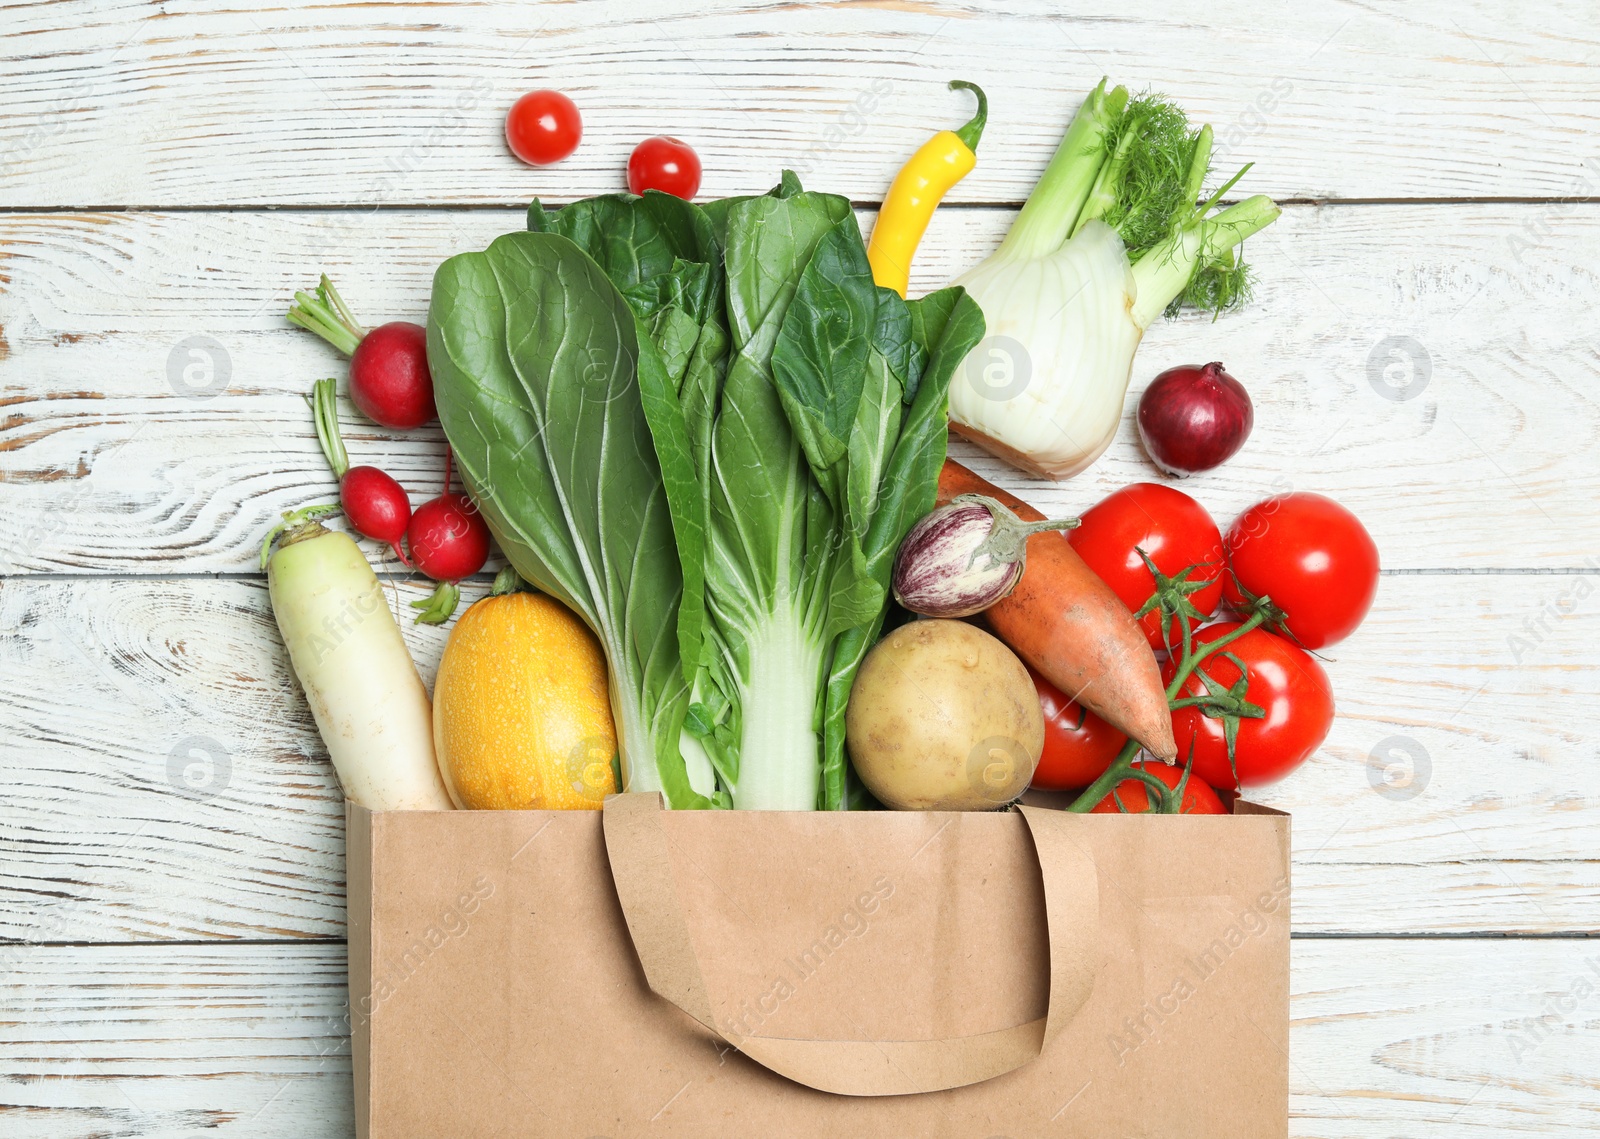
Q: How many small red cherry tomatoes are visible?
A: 2